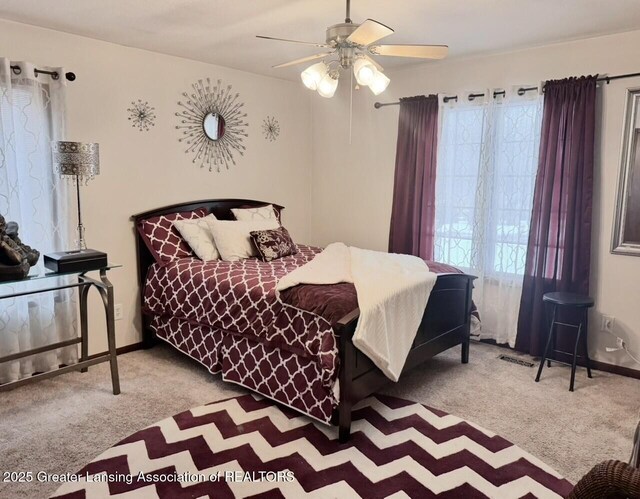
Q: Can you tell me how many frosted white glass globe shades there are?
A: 4